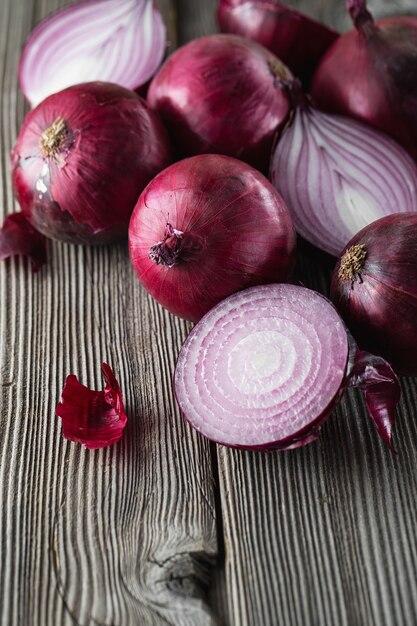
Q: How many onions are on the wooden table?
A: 9